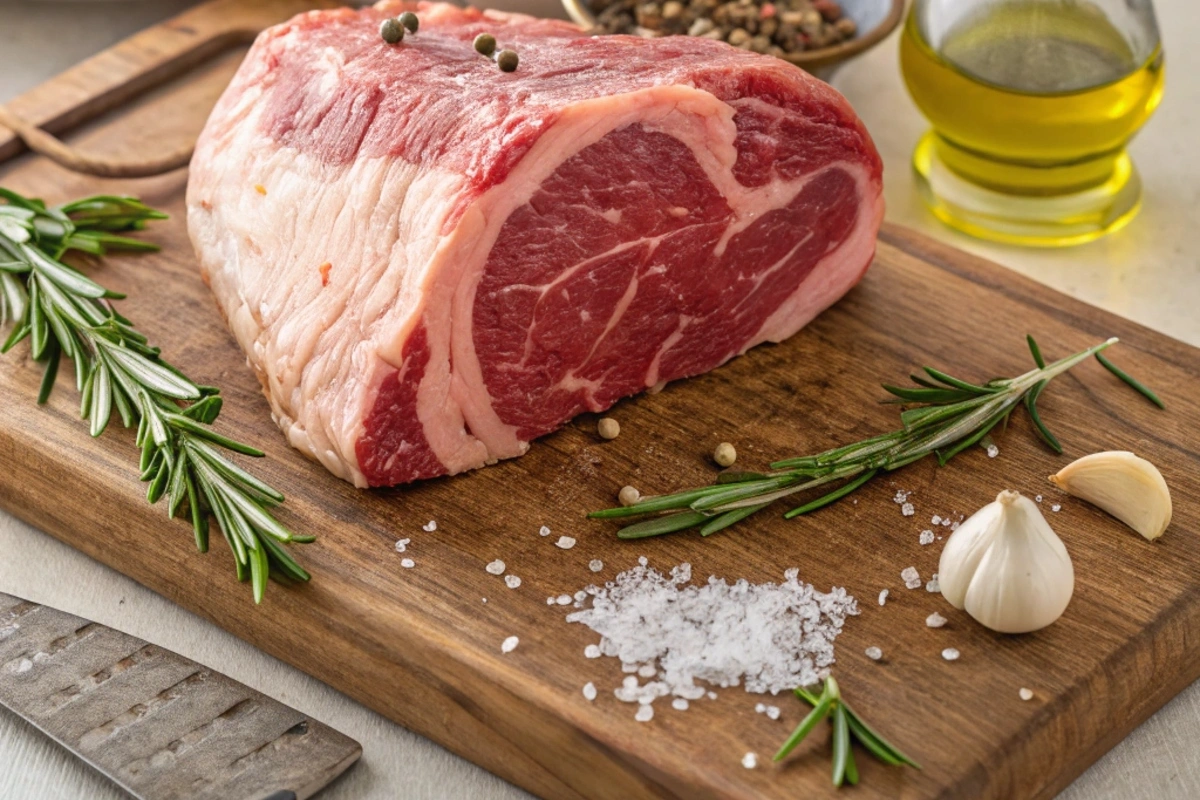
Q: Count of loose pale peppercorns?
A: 3